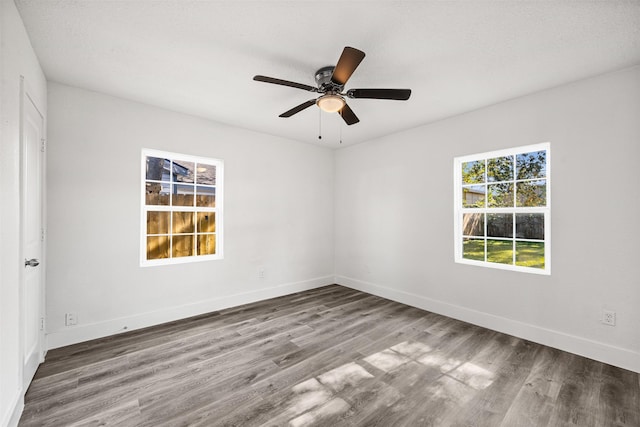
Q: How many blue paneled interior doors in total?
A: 0